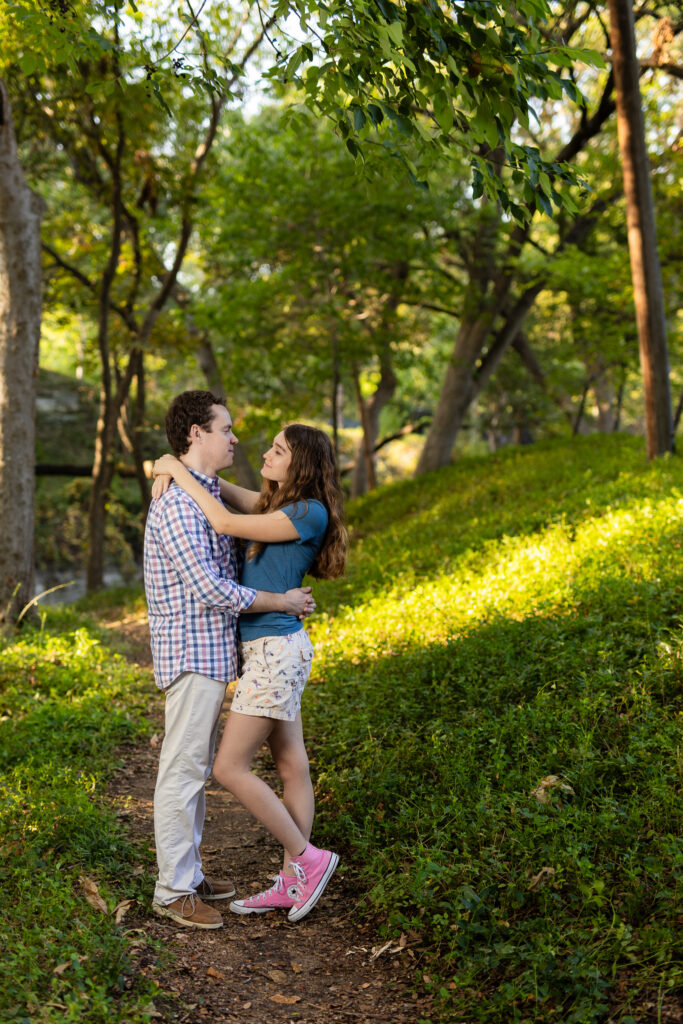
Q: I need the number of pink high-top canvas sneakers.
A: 2